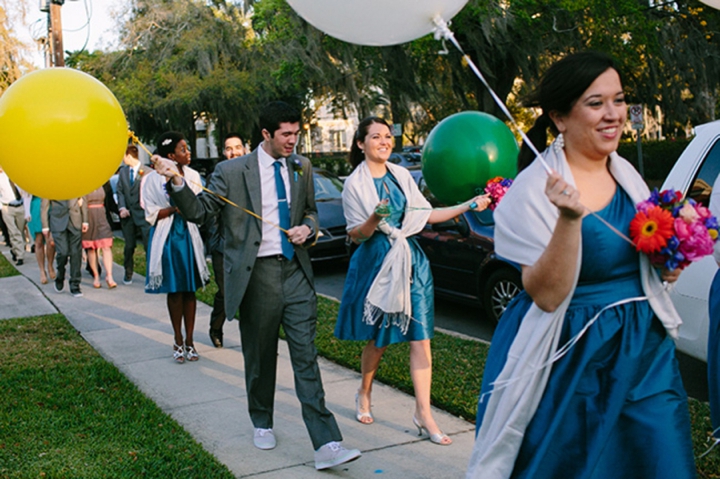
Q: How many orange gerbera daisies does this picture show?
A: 1